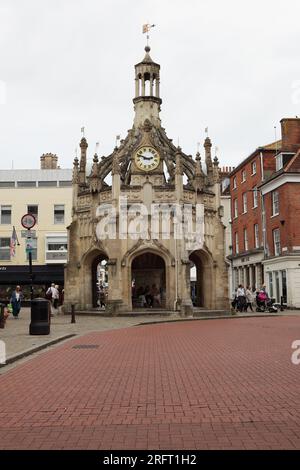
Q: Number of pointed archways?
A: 3